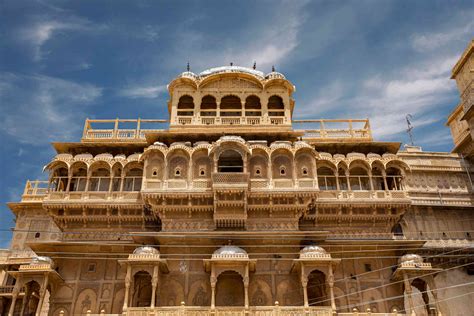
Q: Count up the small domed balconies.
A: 5